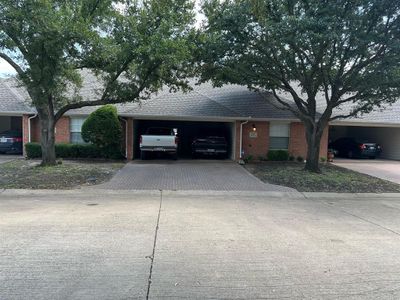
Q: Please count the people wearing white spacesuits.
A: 0